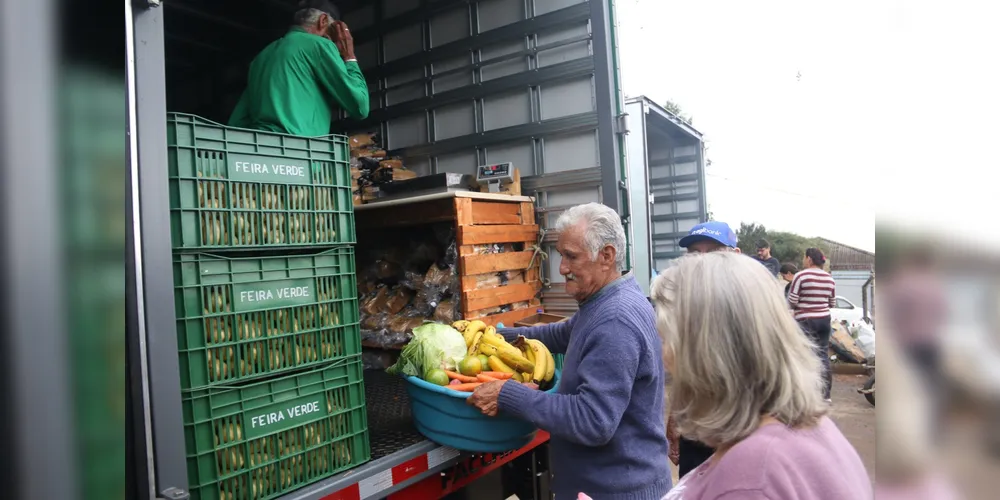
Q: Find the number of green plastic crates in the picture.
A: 3